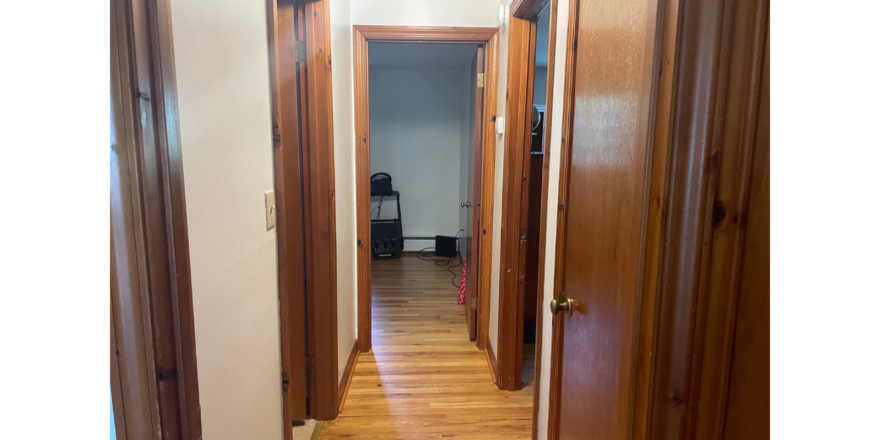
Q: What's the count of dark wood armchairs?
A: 0